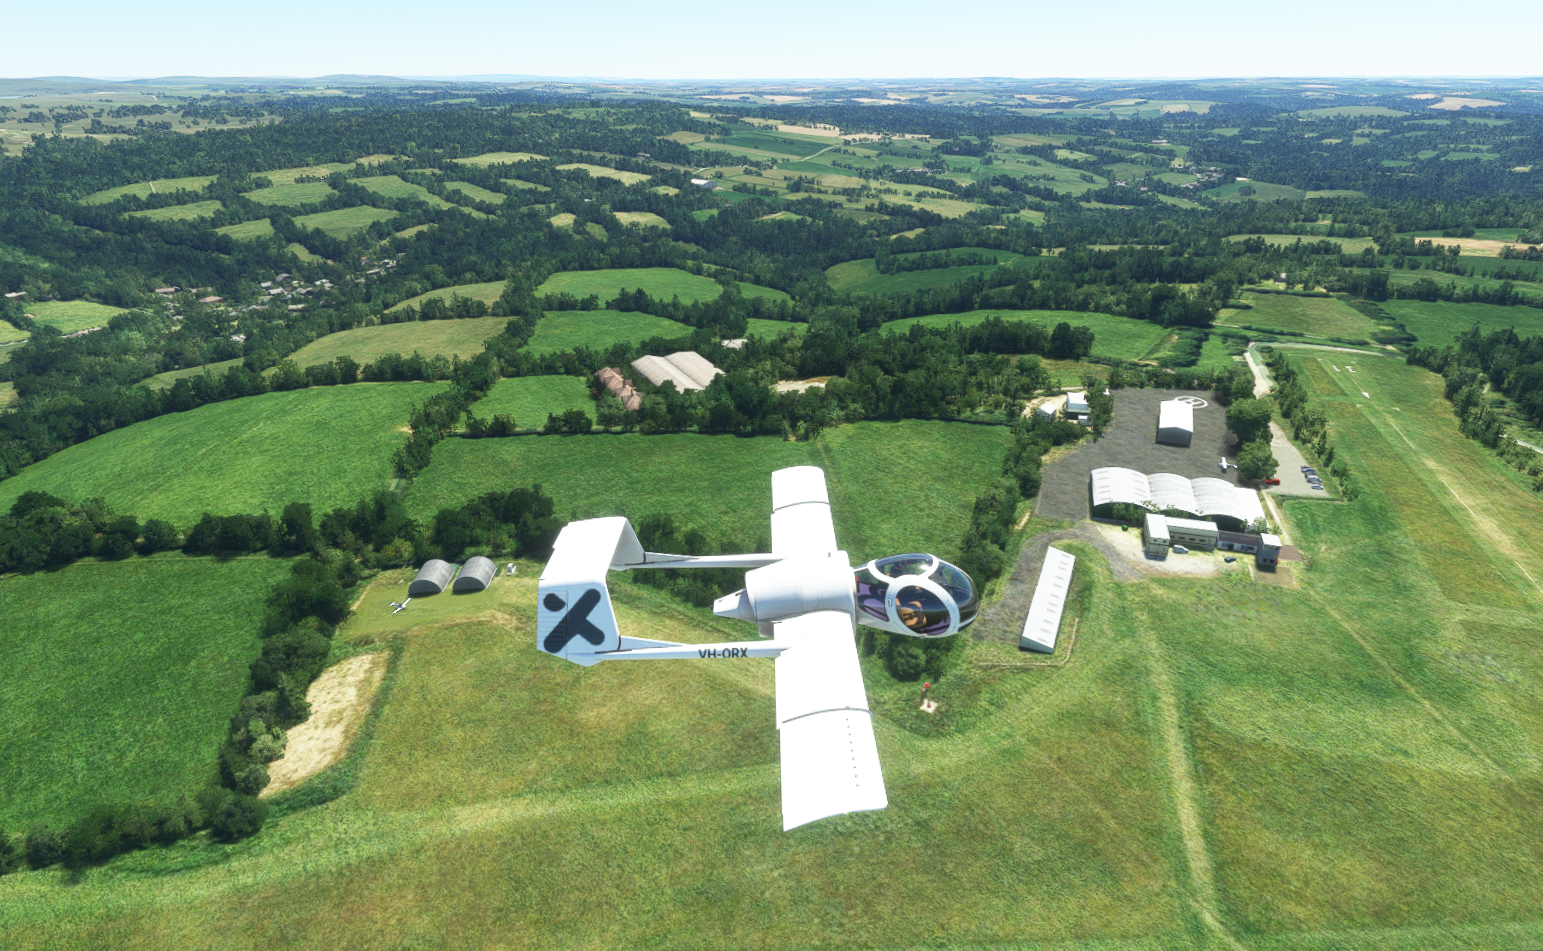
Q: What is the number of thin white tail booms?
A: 2